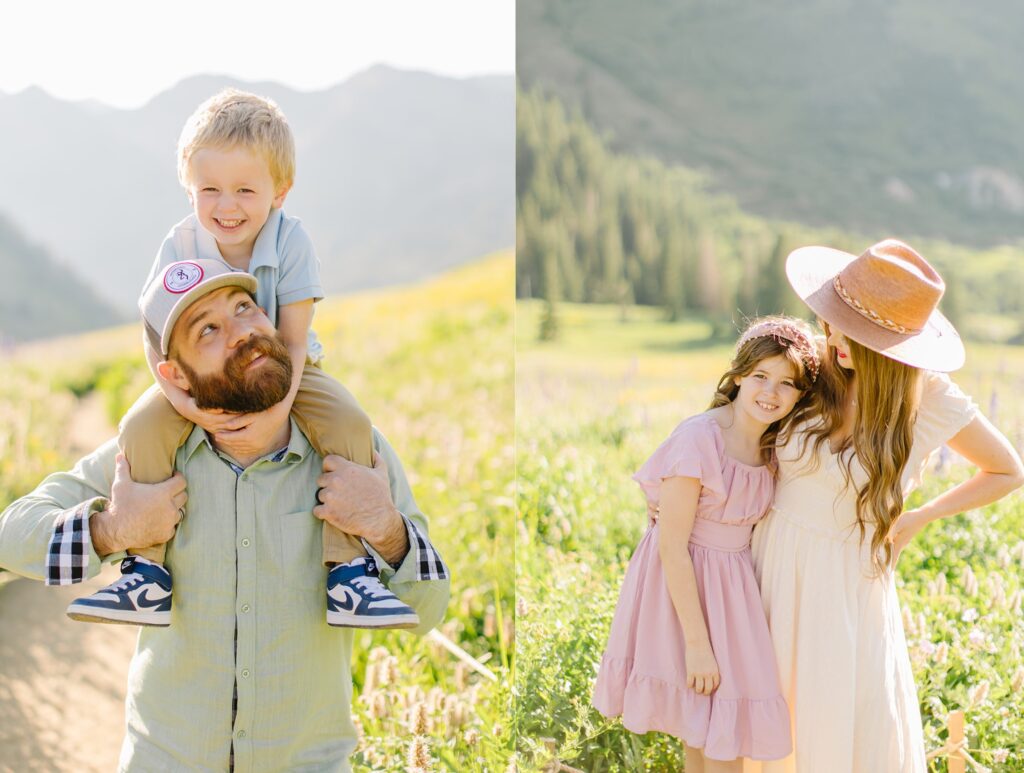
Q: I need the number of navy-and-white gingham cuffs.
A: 2